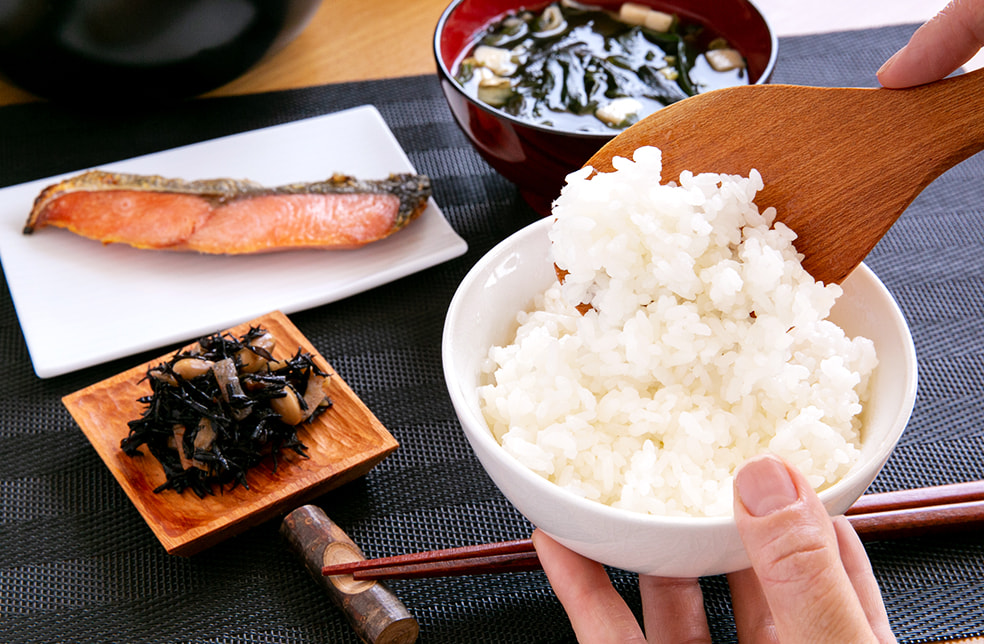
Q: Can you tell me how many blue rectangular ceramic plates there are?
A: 0